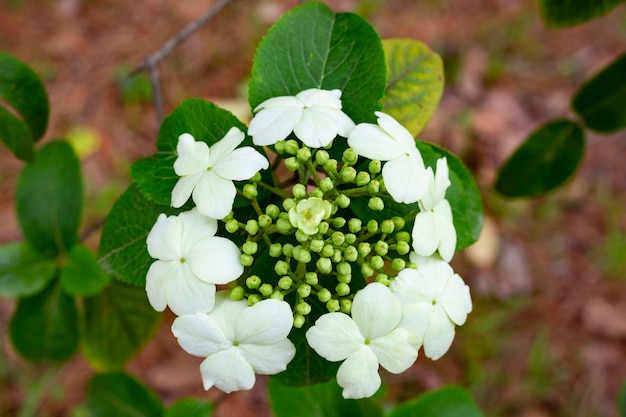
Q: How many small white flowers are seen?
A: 8